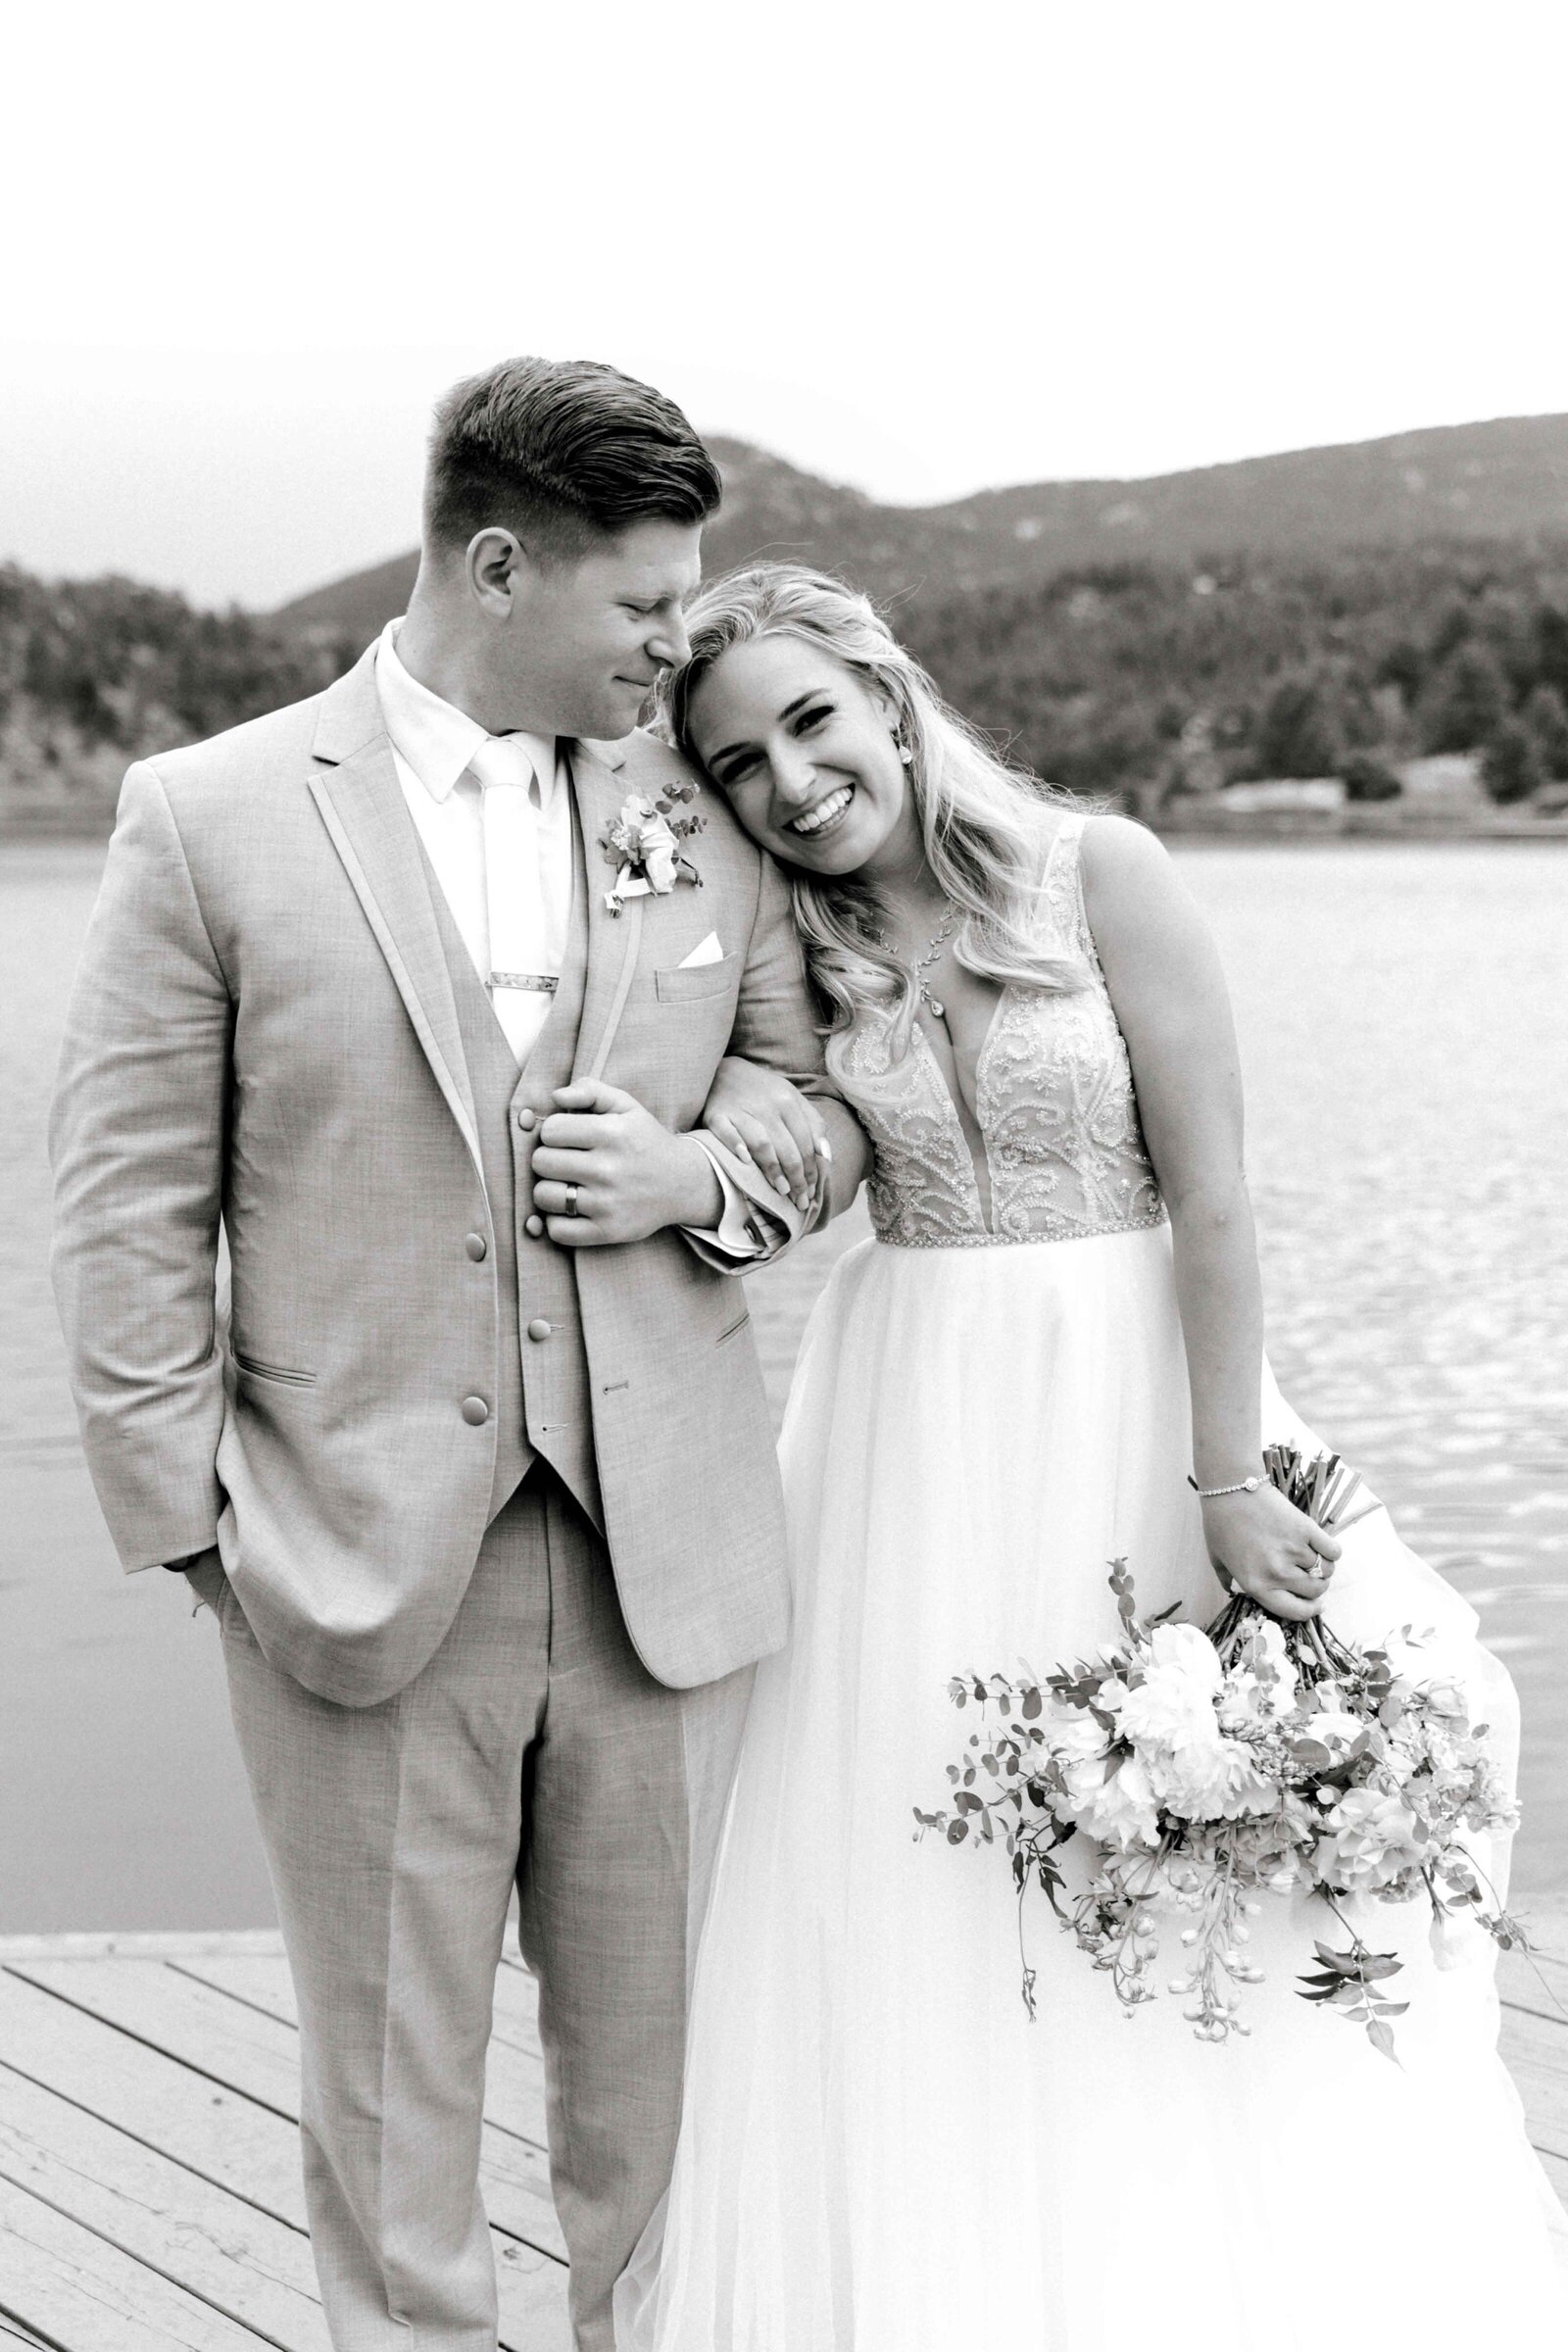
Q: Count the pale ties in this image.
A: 1